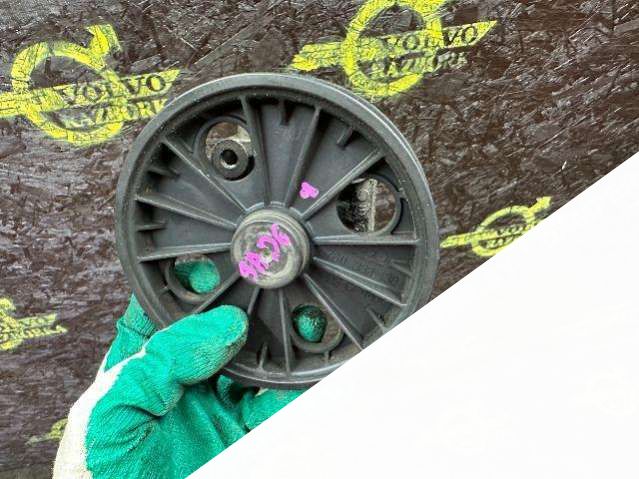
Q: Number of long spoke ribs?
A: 12